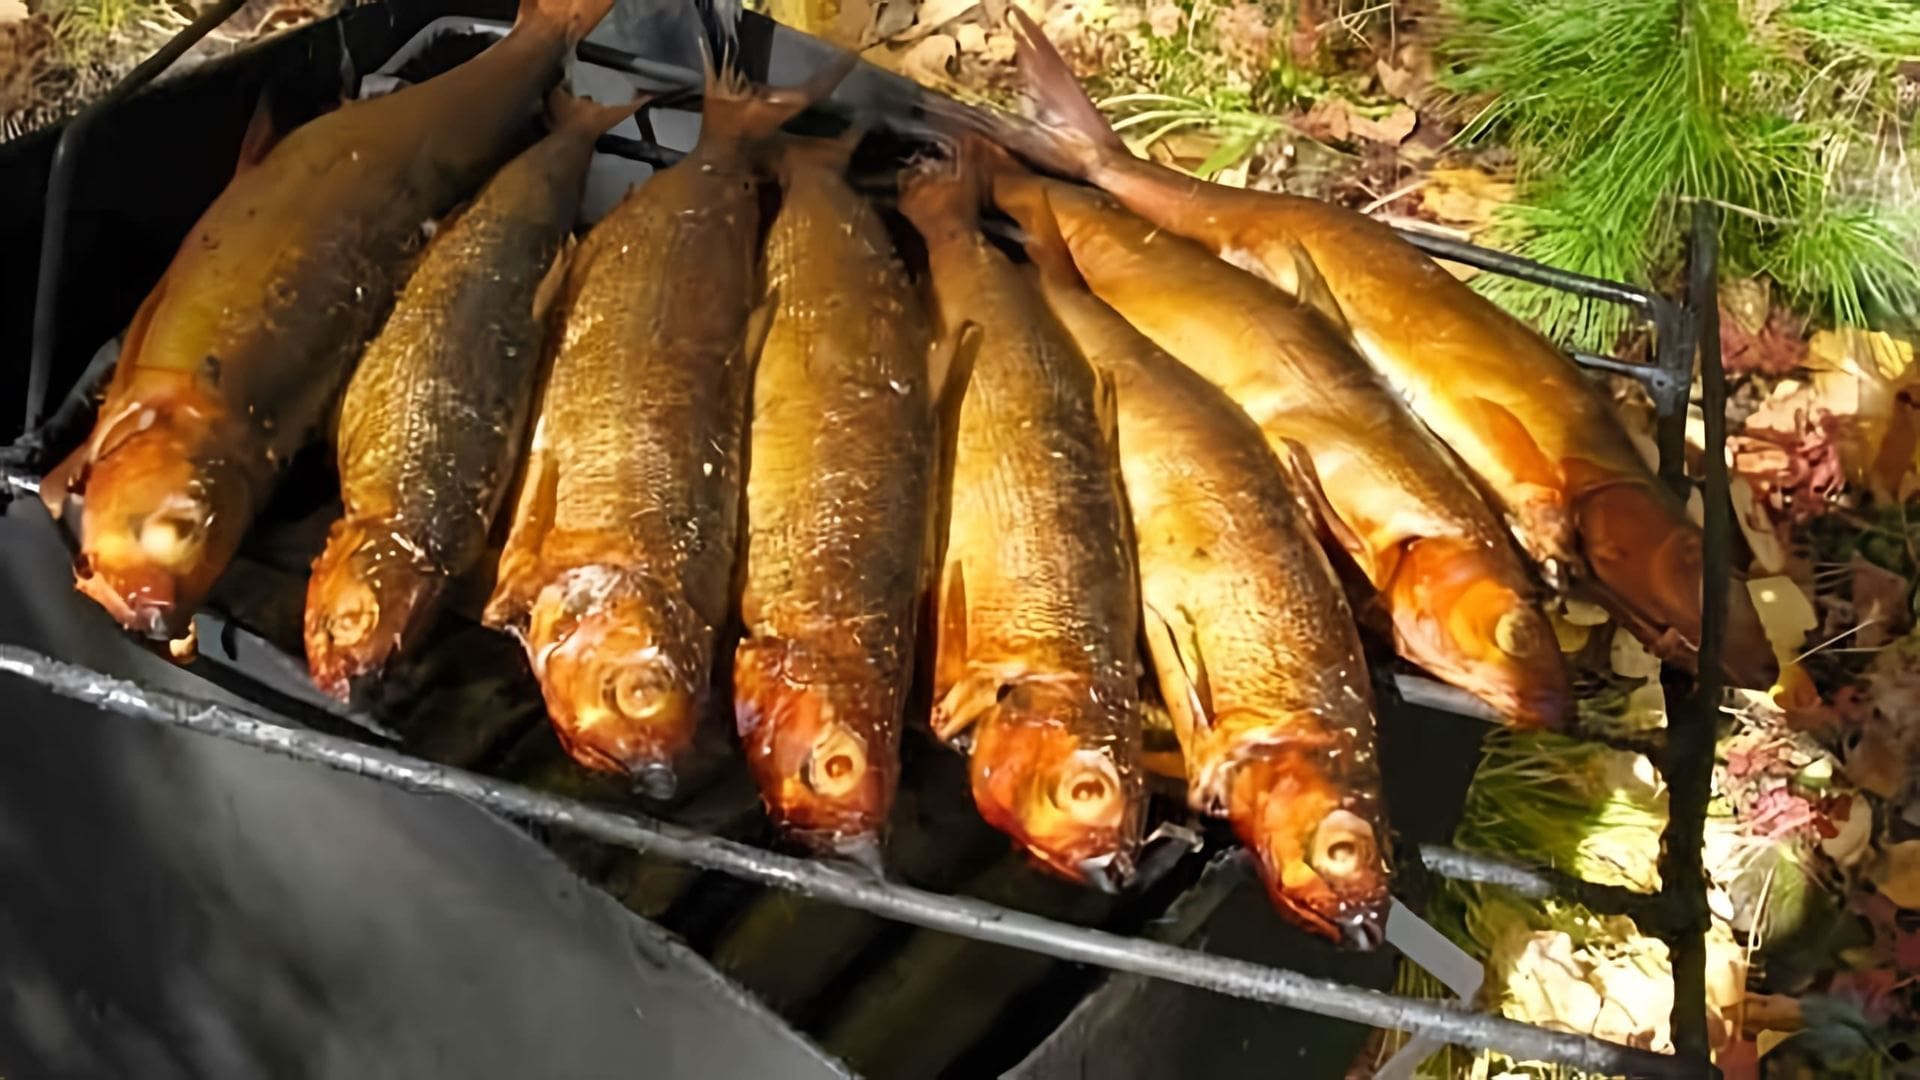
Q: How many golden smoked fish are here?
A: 8